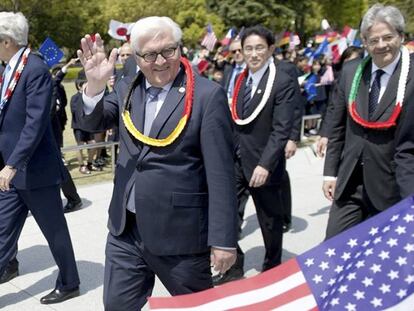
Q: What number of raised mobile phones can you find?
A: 0